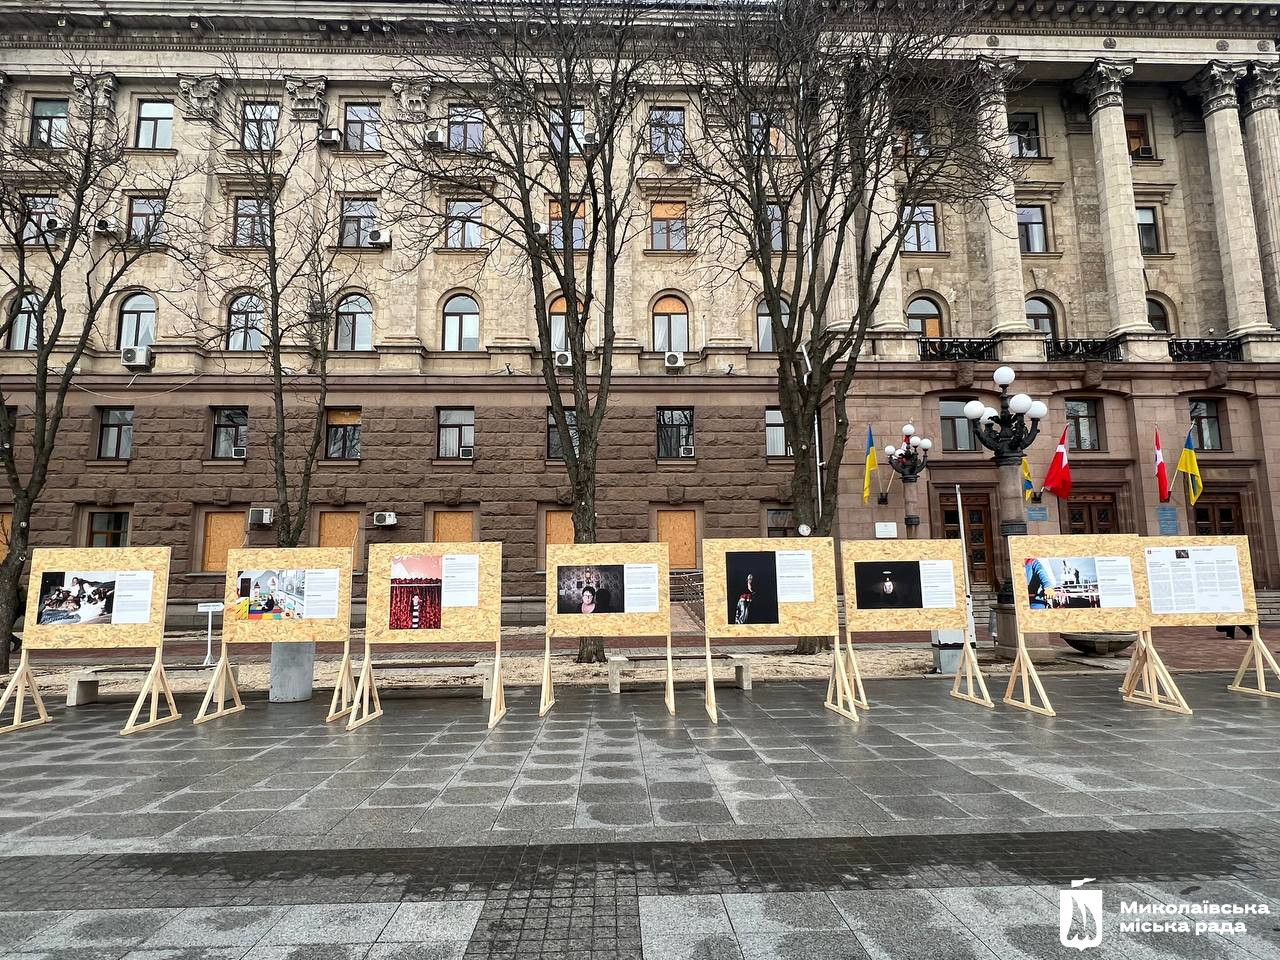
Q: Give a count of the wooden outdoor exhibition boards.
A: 8